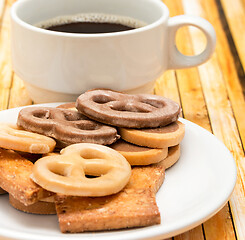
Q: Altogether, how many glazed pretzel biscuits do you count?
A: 4